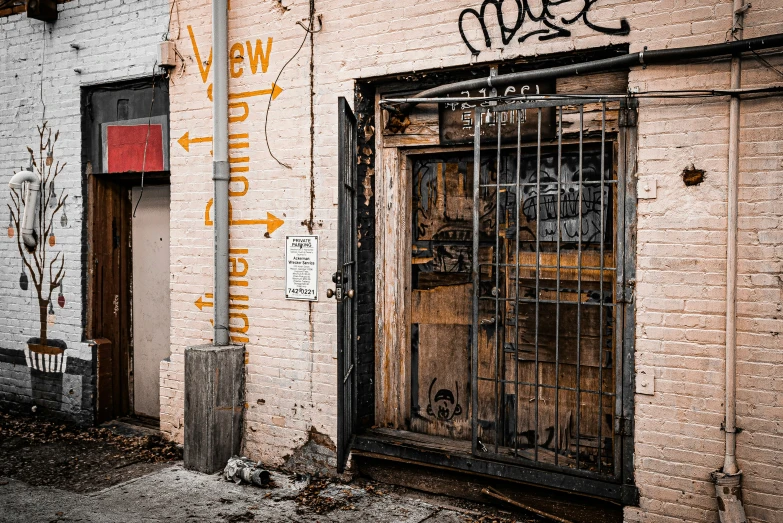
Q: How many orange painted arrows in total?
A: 4